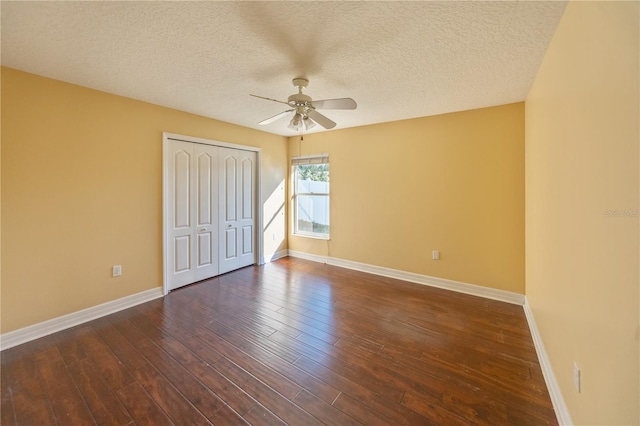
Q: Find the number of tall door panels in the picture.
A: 4